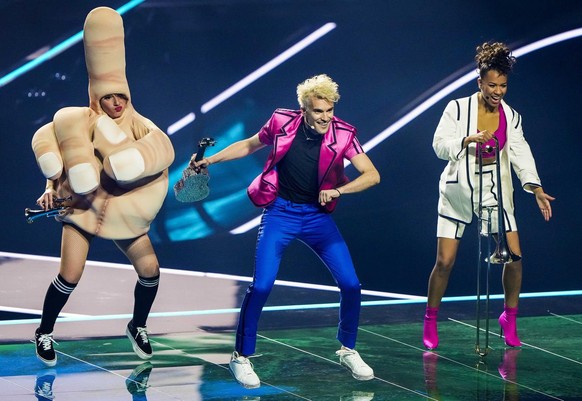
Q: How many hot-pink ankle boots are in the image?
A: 2